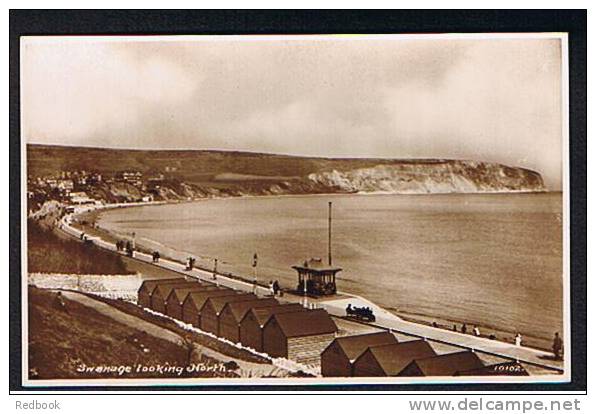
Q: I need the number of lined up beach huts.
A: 12